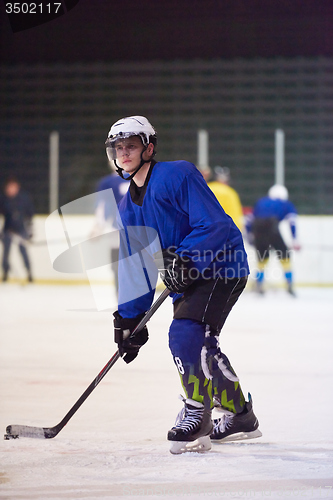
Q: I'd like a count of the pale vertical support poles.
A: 3